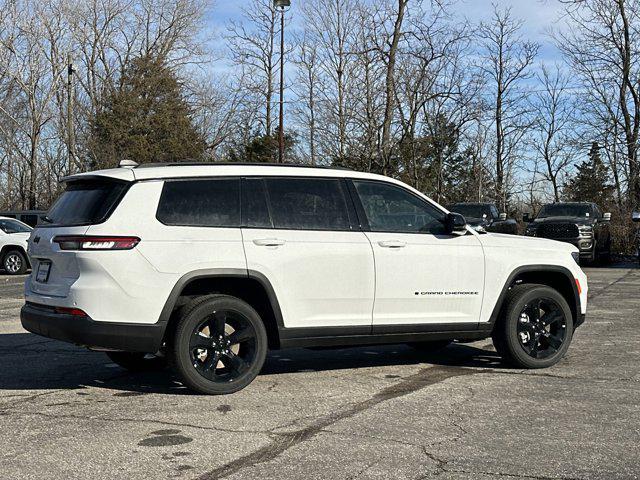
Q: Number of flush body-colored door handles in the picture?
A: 2